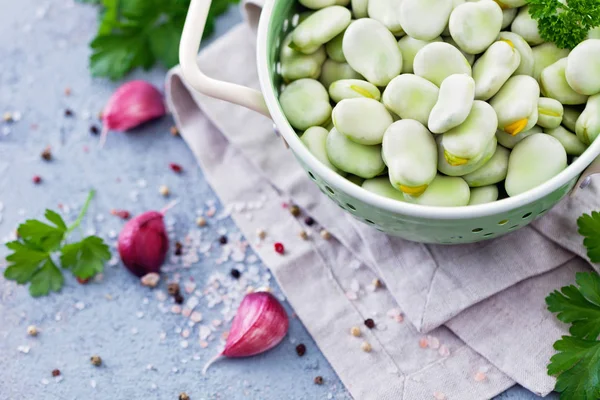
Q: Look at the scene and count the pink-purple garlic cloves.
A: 3